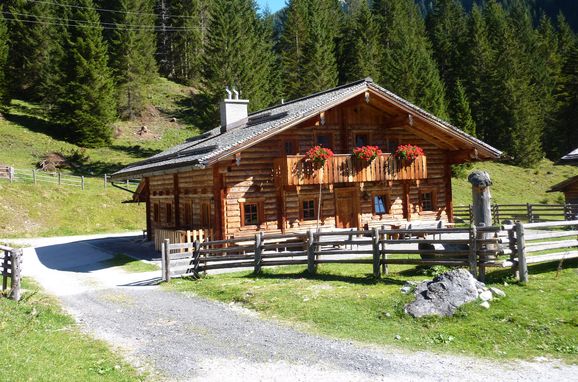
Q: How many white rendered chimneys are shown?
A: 1